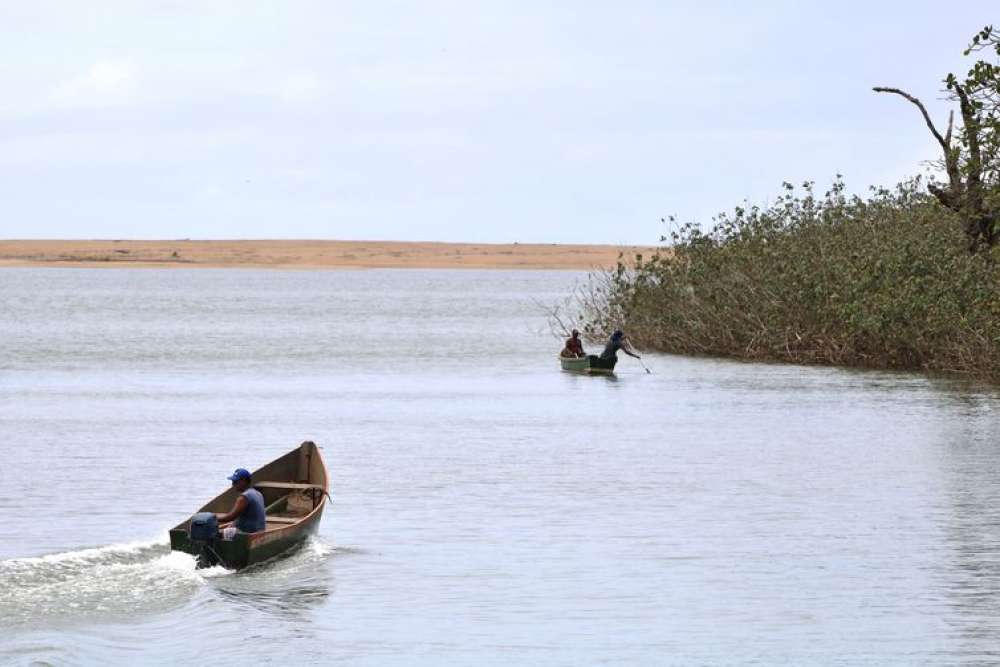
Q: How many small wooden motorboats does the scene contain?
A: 1